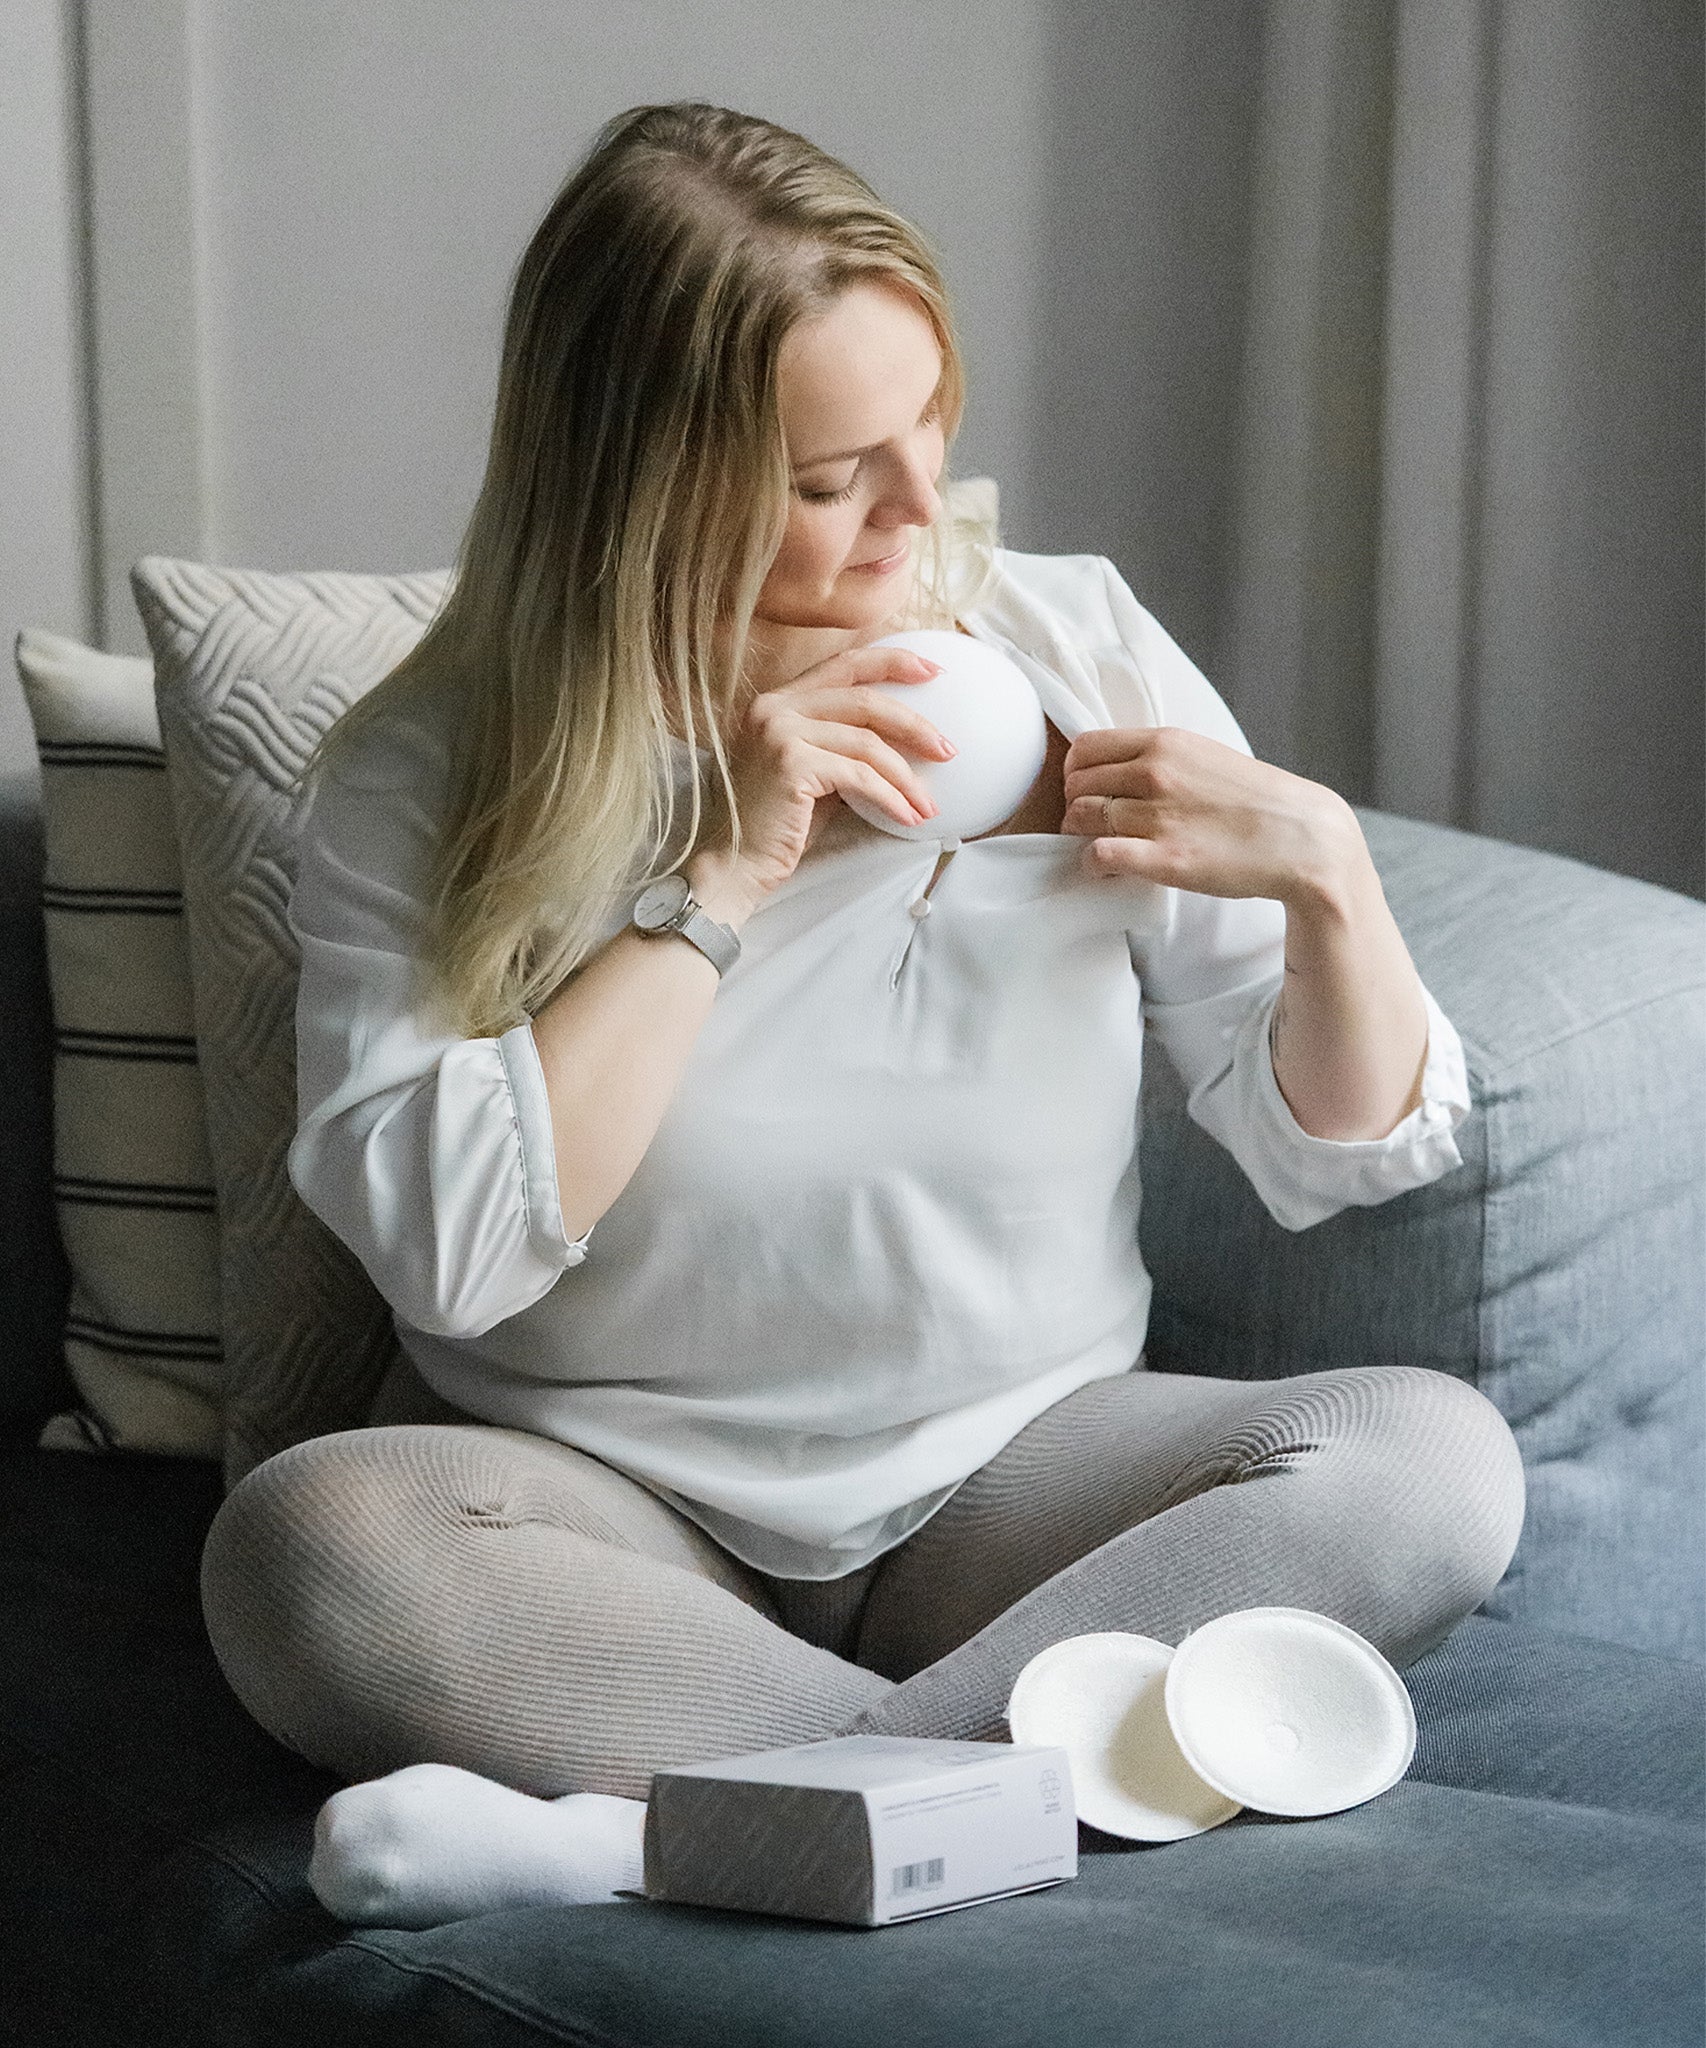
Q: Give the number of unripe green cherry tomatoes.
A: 0